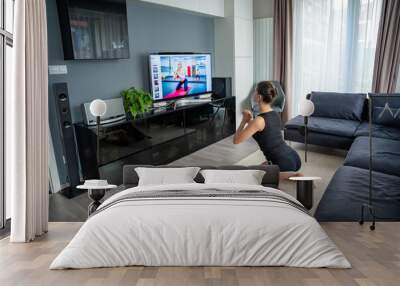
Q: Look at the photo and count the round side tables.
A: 2